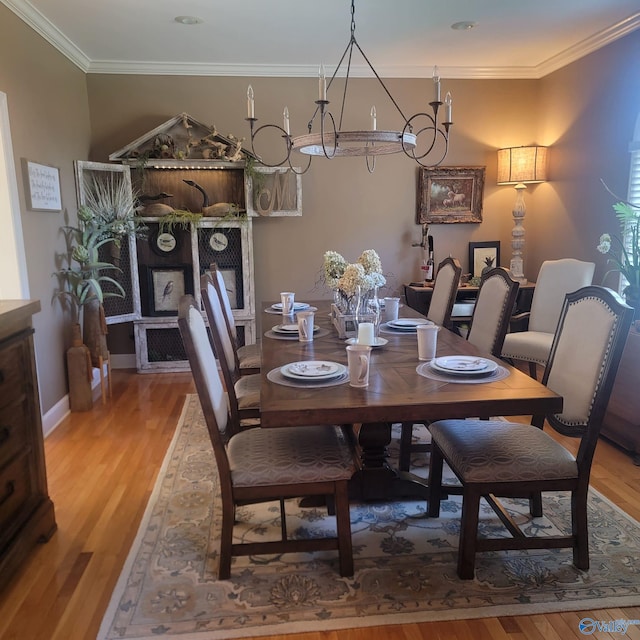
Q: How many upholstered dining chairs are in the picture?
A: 7